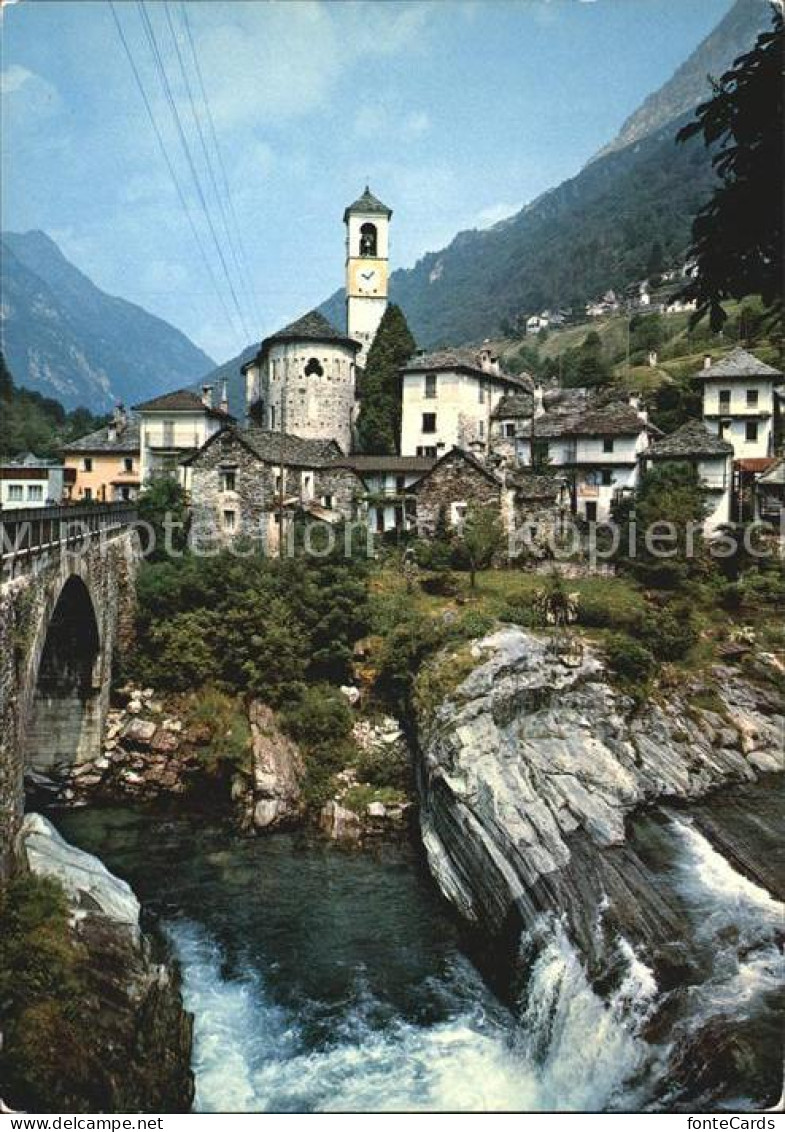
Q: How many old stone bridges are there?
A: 1